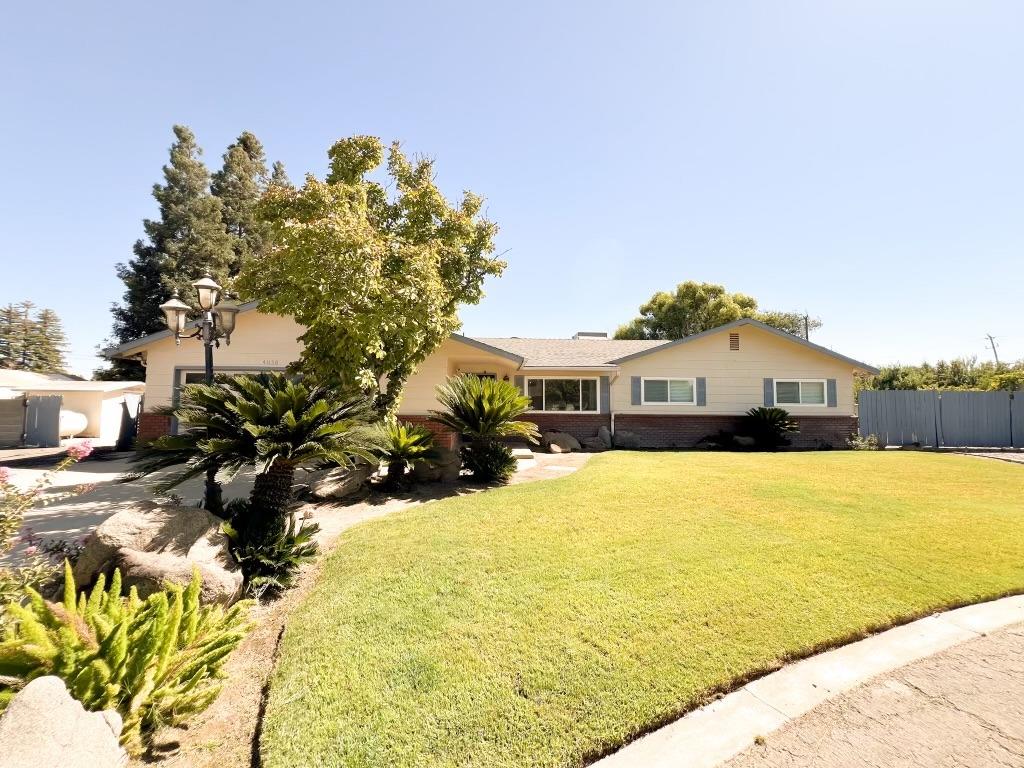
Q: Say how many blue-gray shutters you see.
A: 6